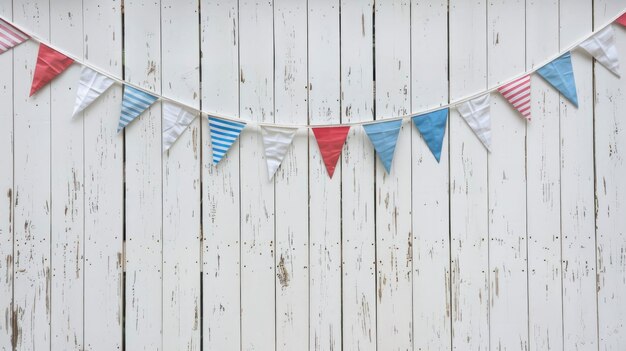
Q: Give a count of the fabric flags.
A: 15